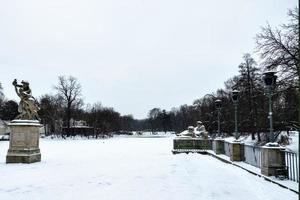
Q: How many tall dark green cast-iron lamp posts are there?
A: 3